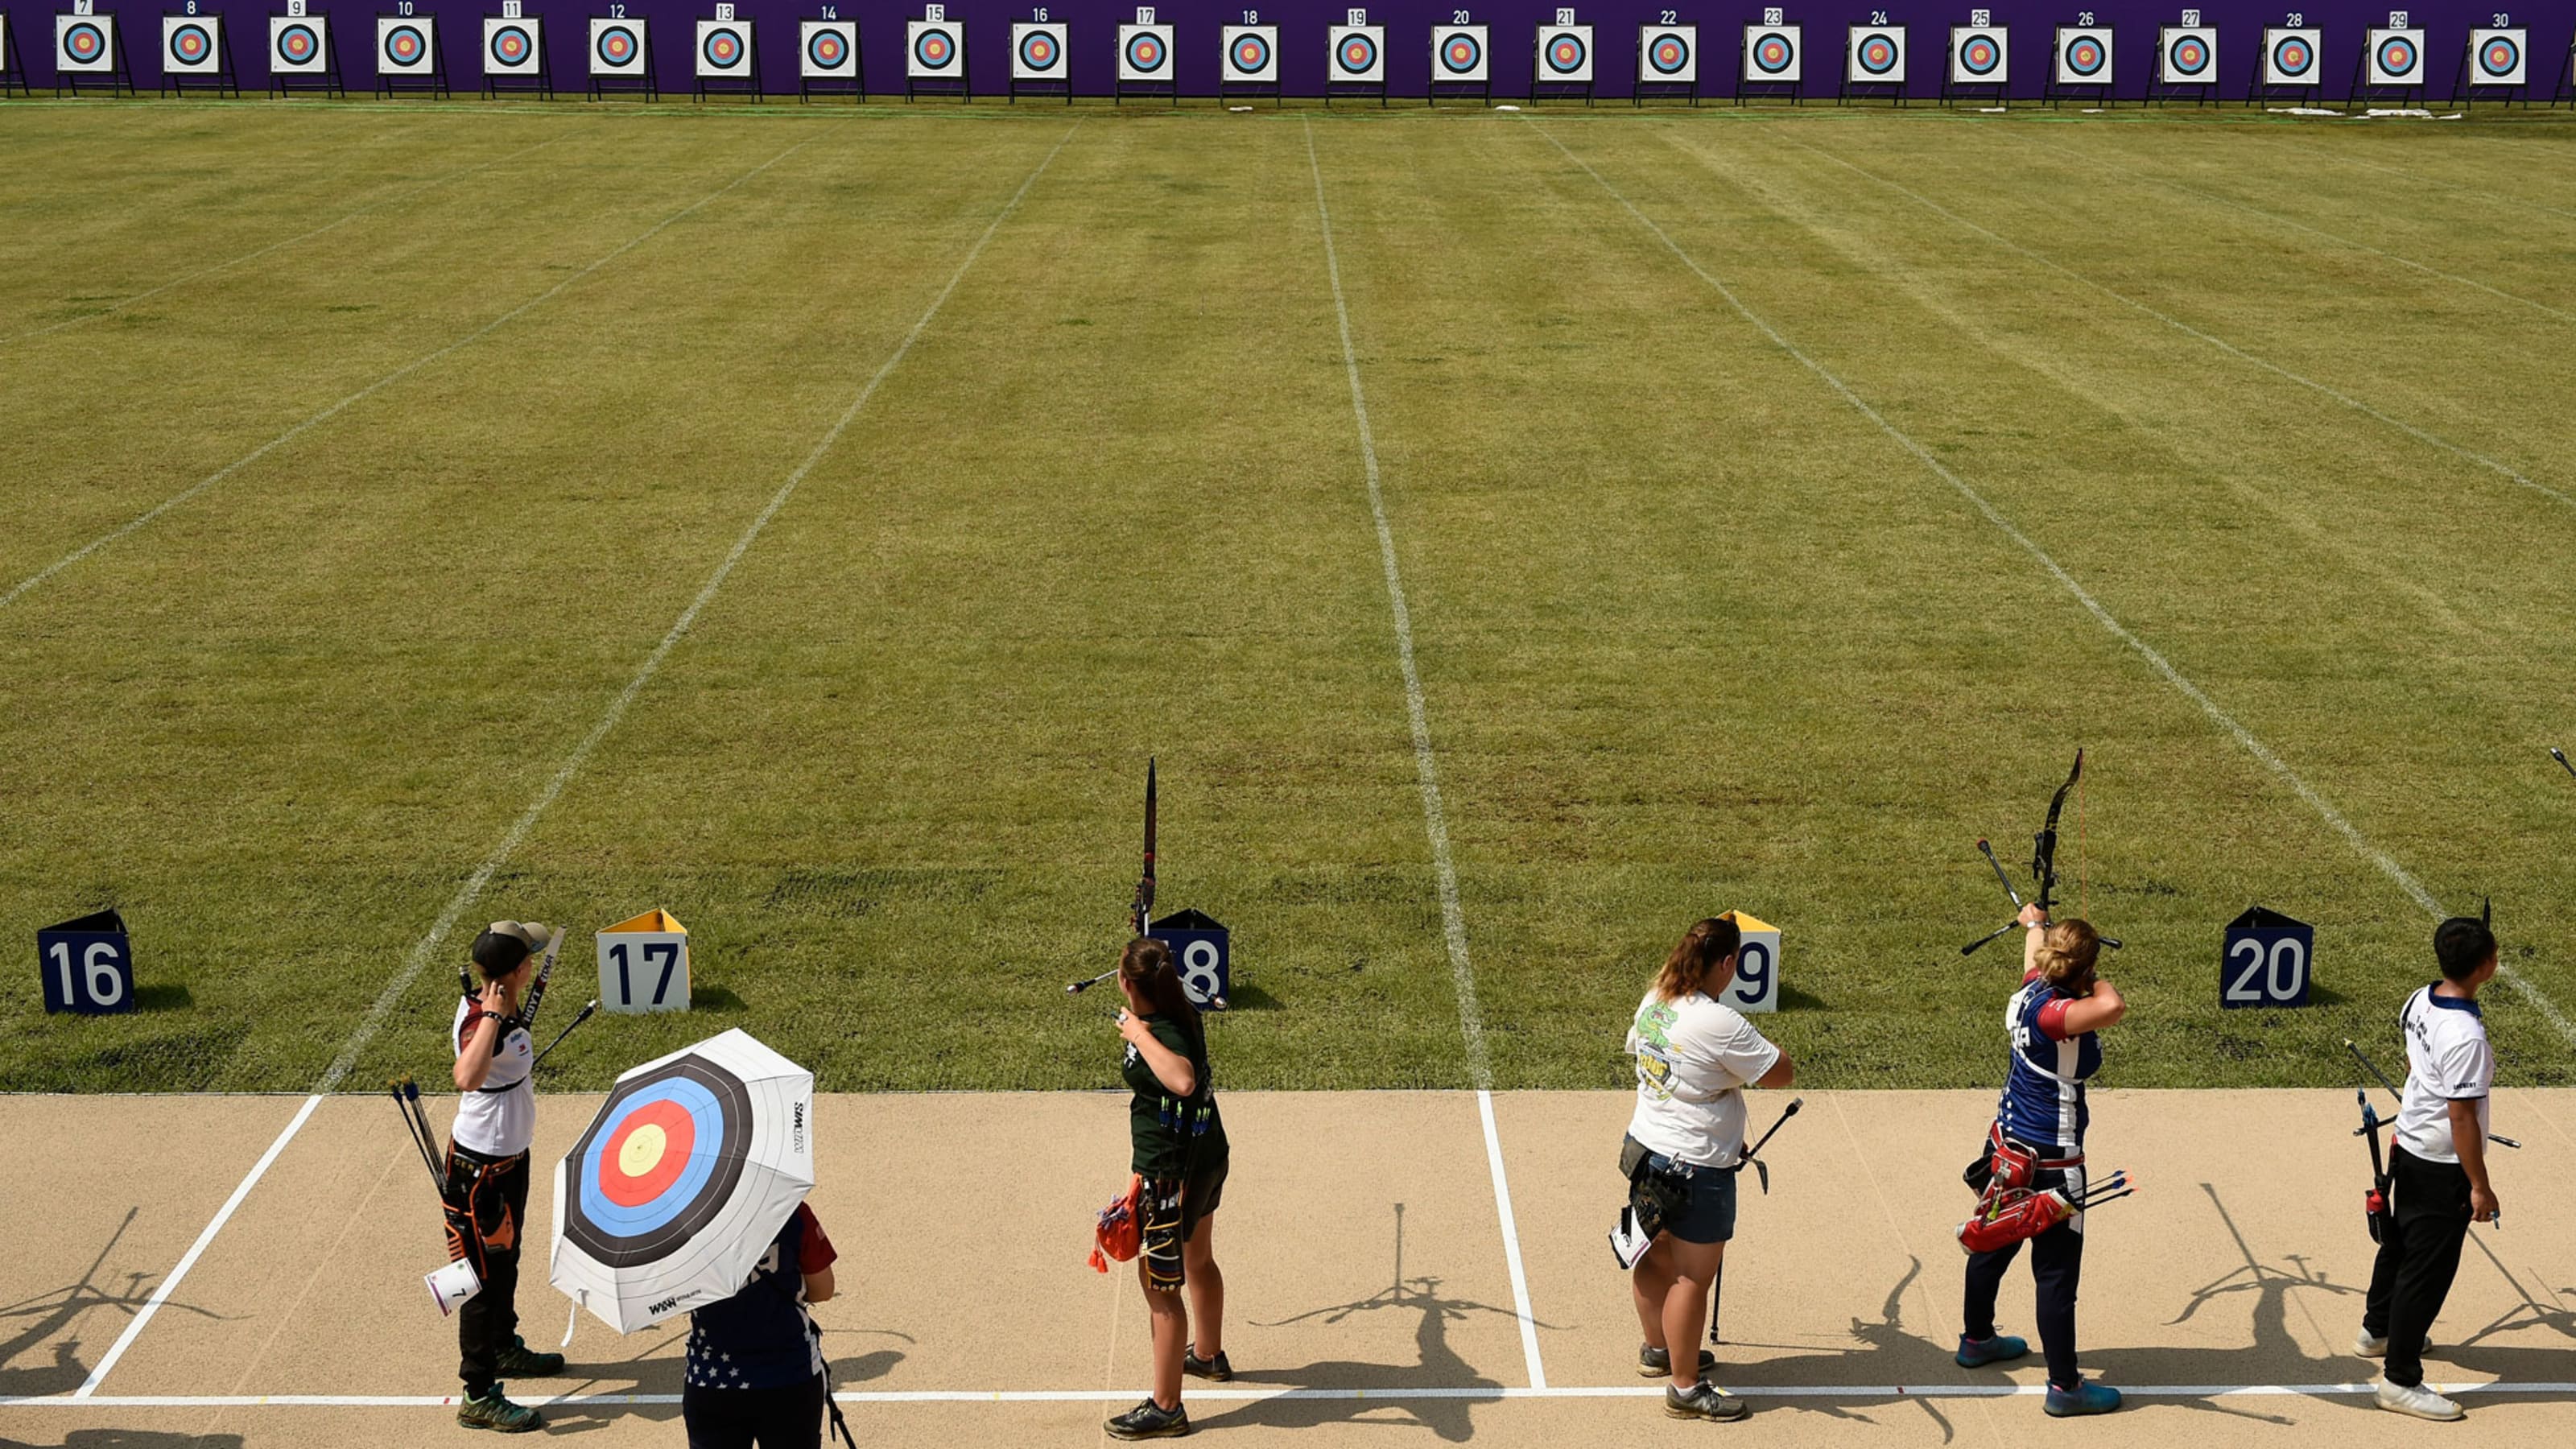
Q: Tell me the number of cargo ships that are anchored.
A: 0